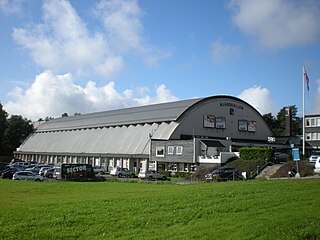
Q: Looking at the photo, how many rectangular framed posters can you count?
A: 4